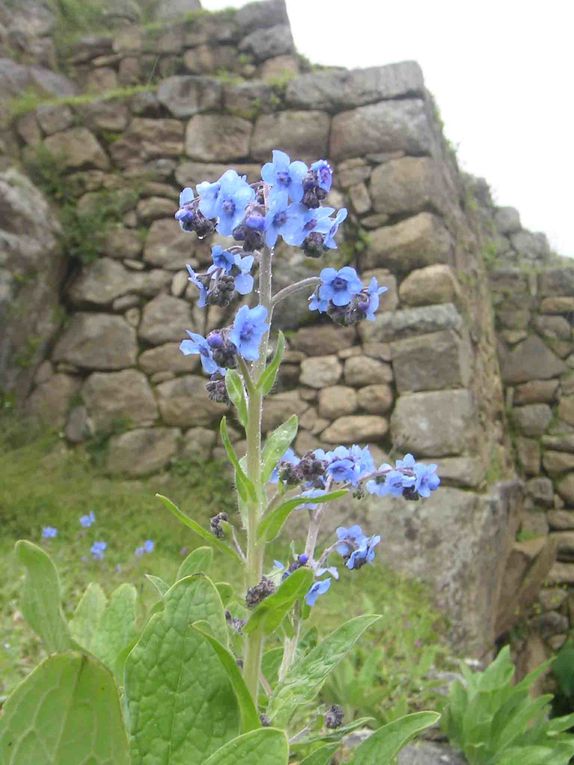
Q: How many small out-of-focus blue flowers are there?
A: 4